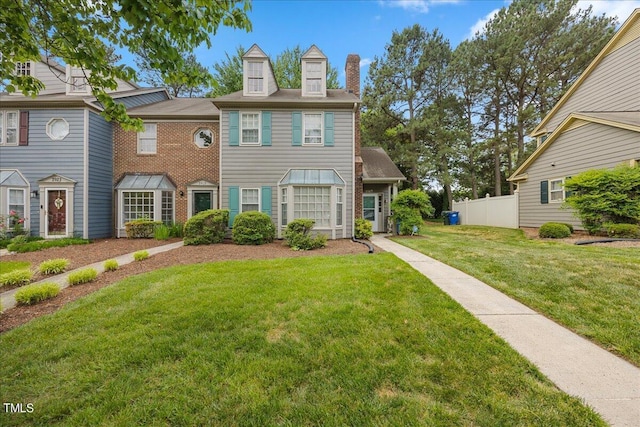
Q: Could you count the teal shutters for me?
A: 6